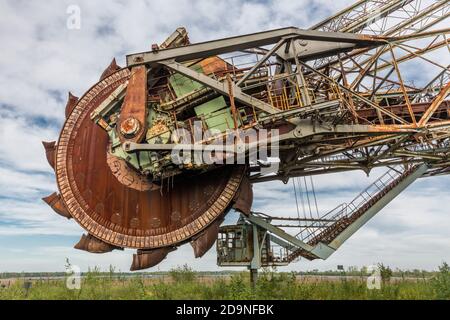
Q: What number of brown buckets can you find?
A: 8